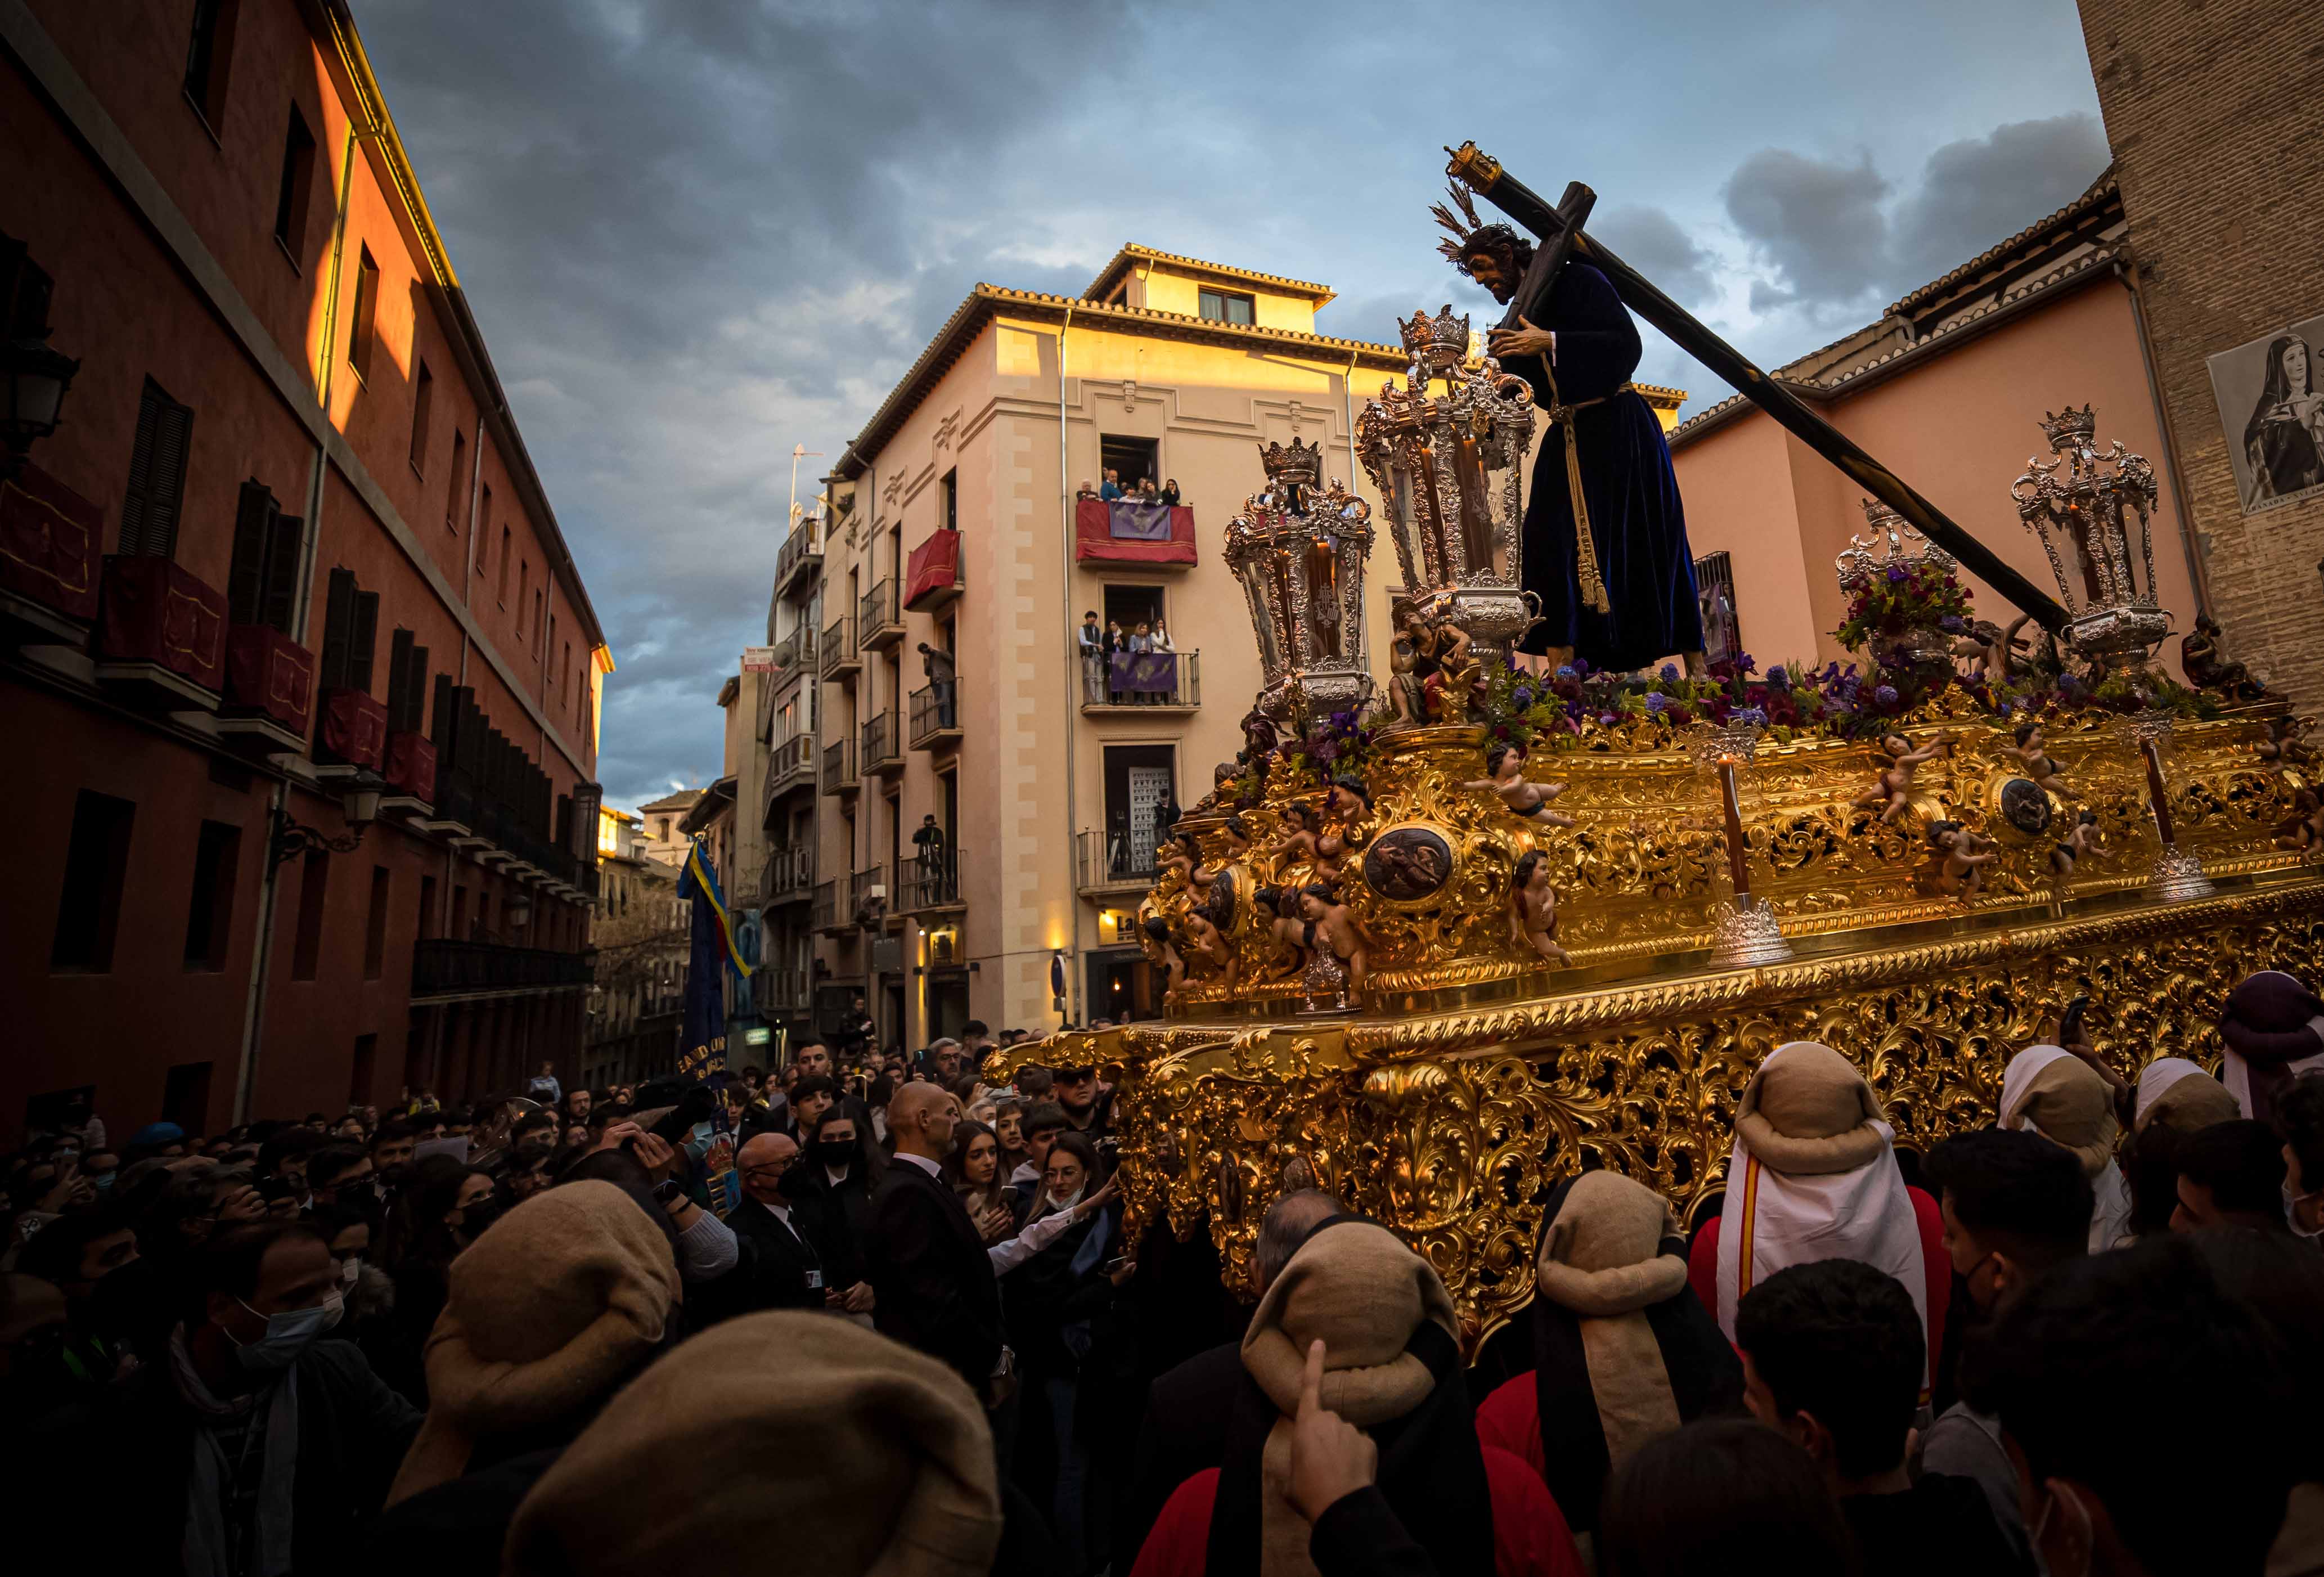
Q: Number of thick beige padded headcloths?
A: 7